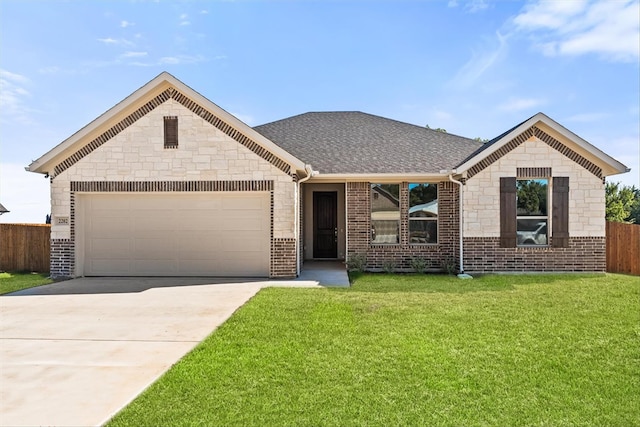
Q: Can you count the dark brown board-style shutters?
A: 2